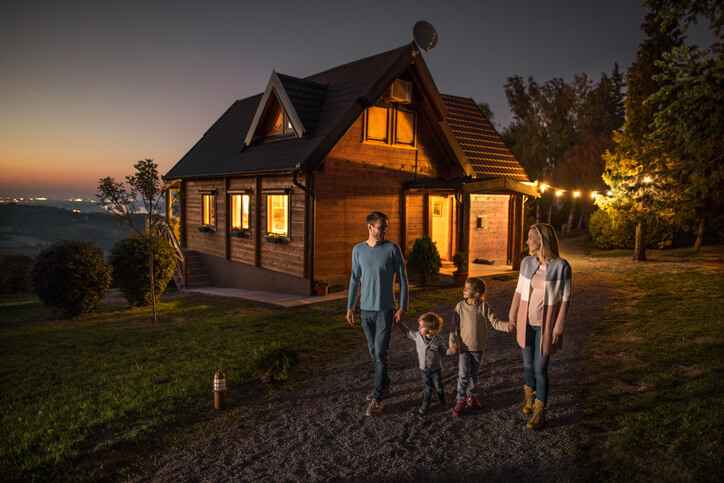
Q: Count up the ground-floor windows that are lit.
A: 3